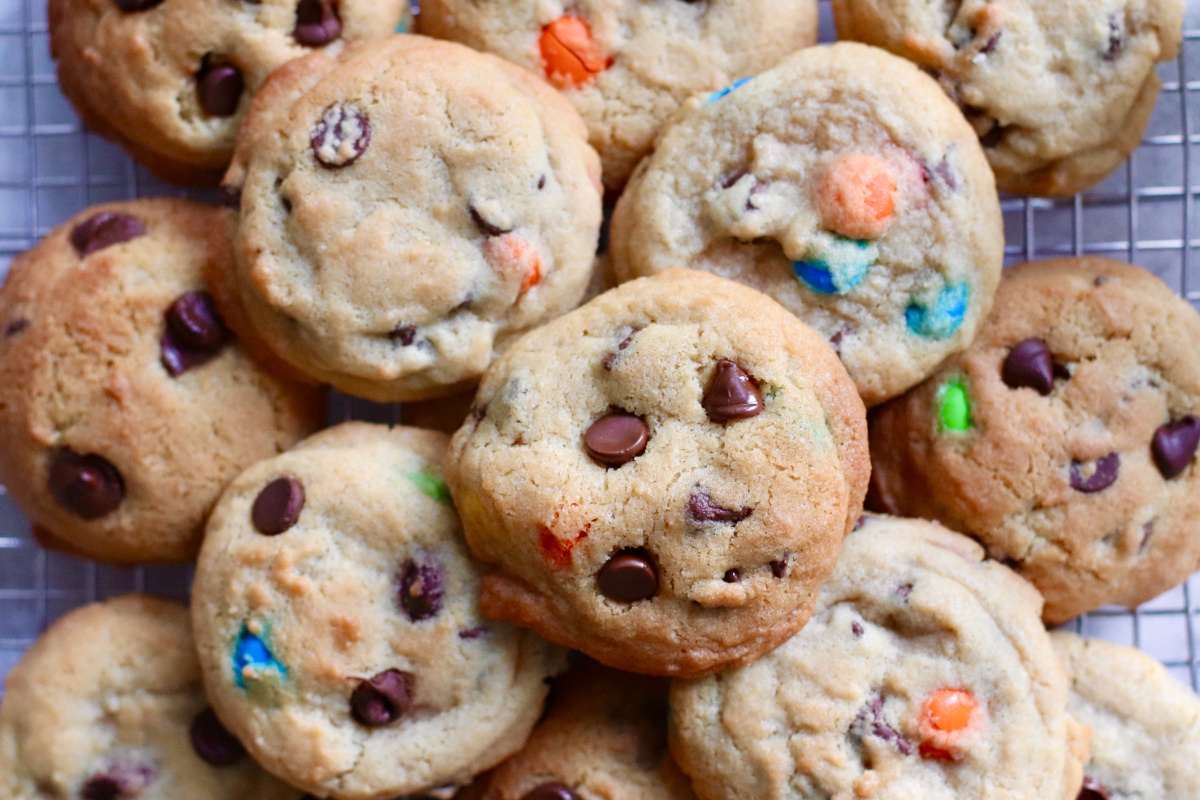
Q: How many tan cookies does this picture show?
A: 13